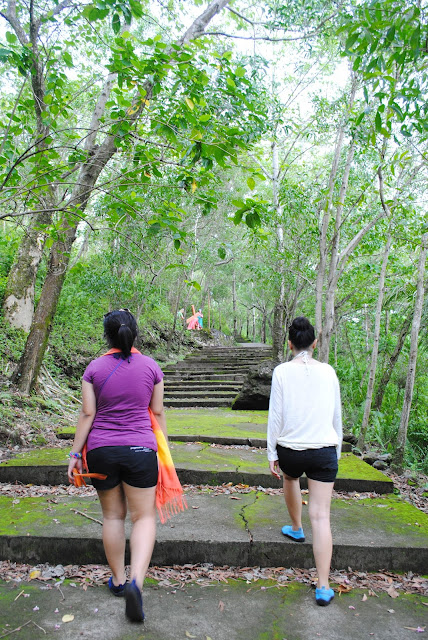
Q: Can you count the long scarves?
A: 1